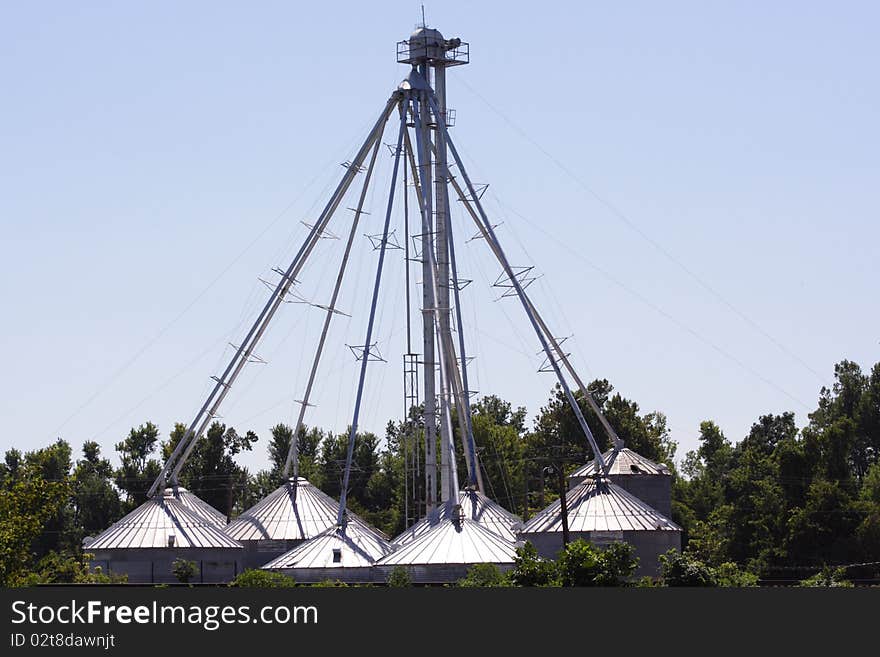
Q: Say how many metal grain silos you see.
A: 8